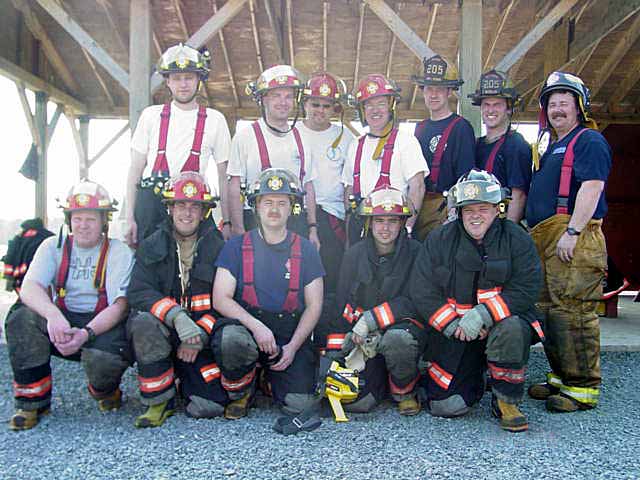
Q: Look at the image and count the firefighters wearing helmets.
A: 12